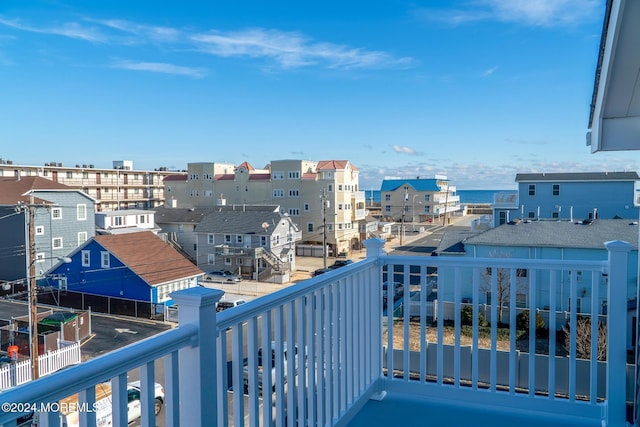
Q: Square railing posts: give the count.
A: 3